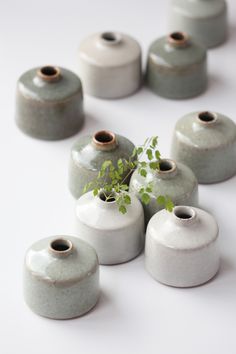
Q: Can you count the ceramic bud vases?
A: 10